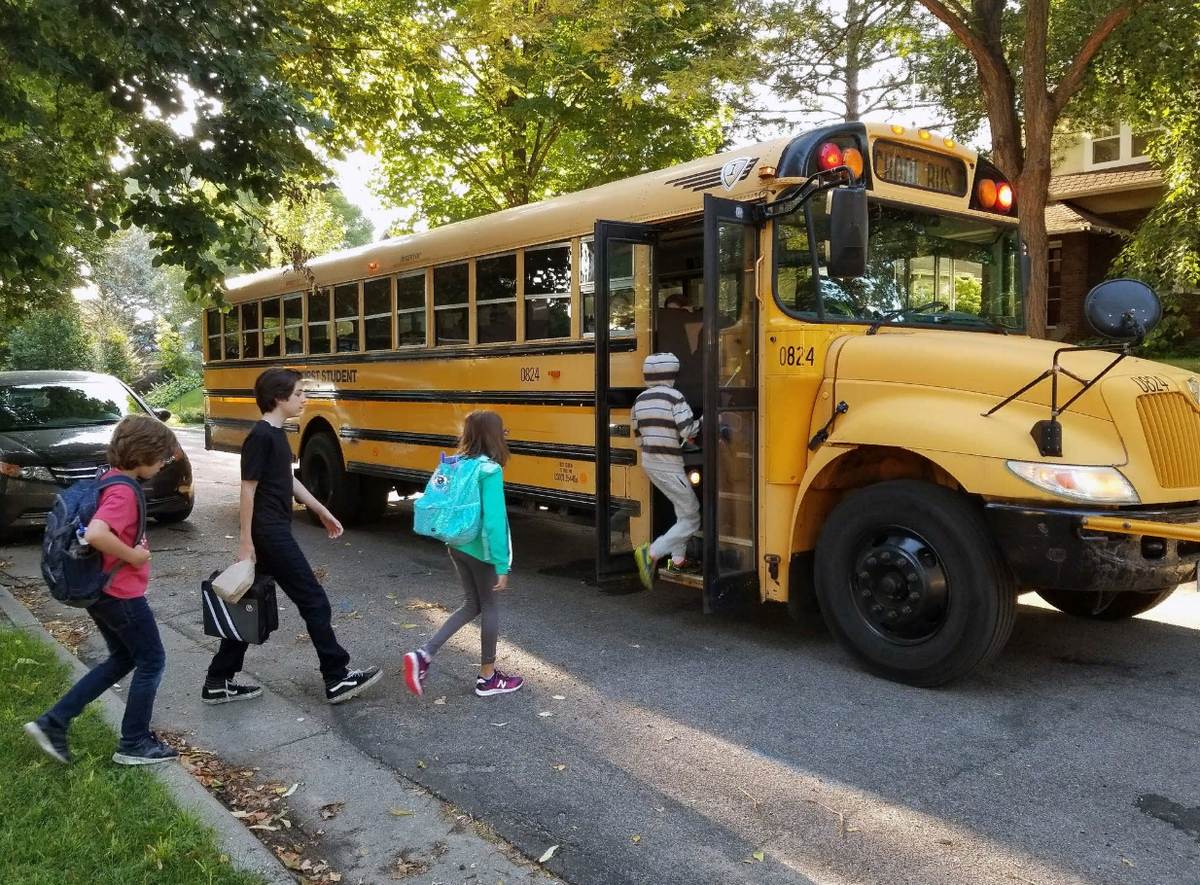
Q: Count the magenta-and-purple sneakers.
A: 2